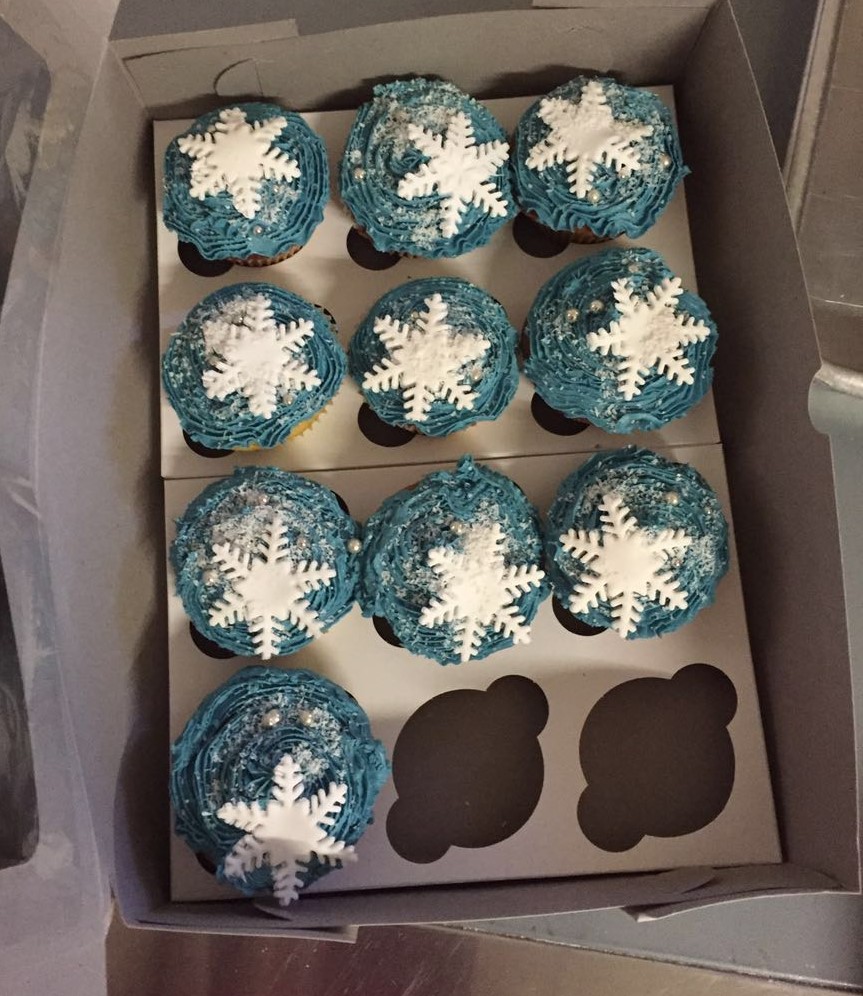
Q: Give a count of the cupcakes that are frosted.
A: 10